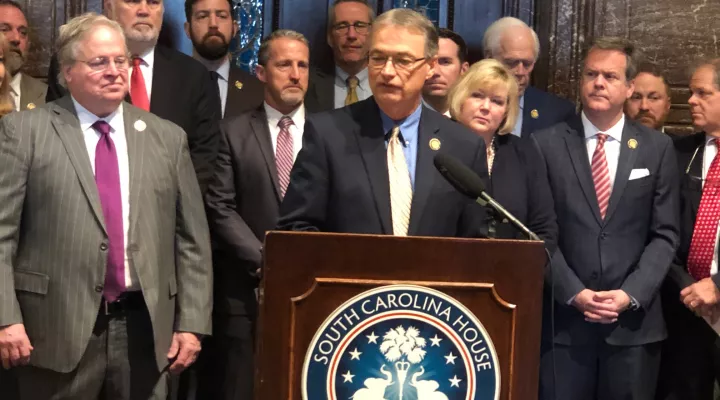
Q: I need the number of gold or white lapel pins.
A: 6